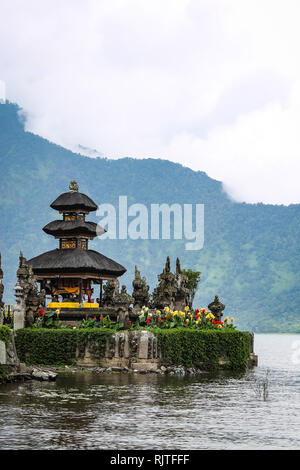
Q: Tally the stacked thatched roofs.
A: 3